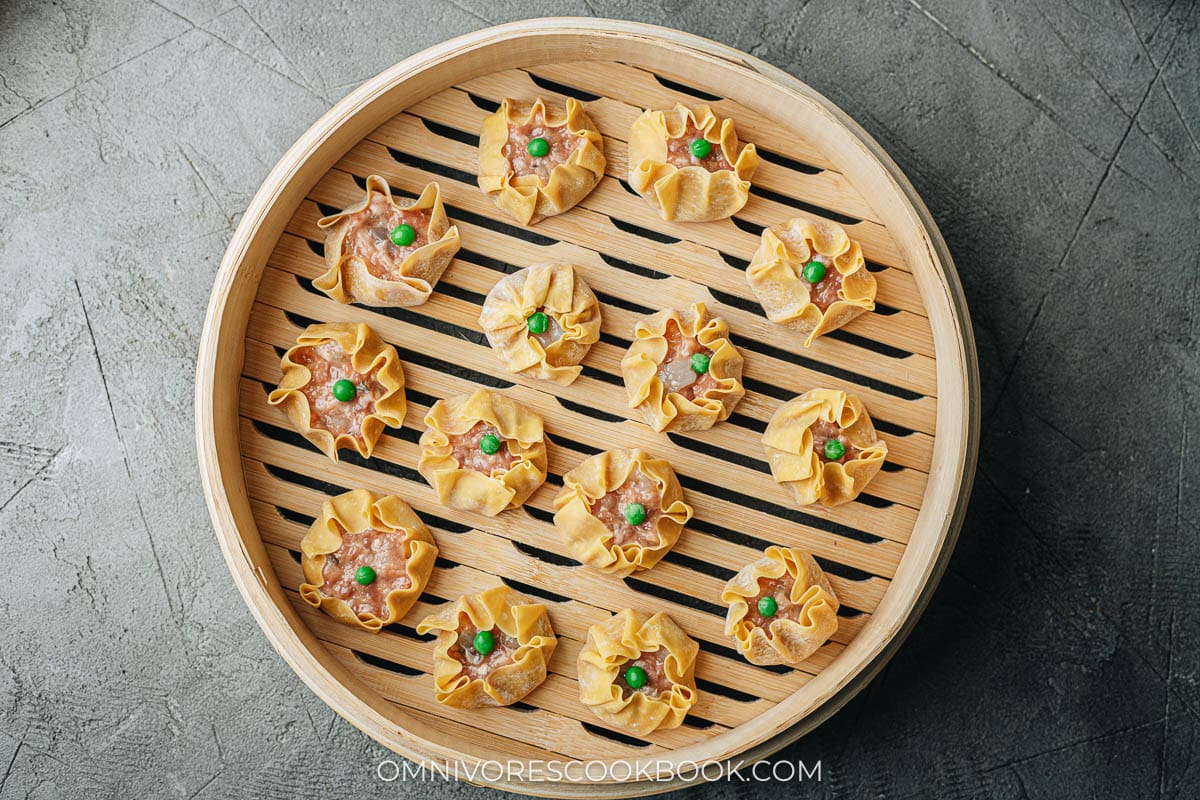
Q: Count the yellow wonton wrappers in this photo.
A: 14